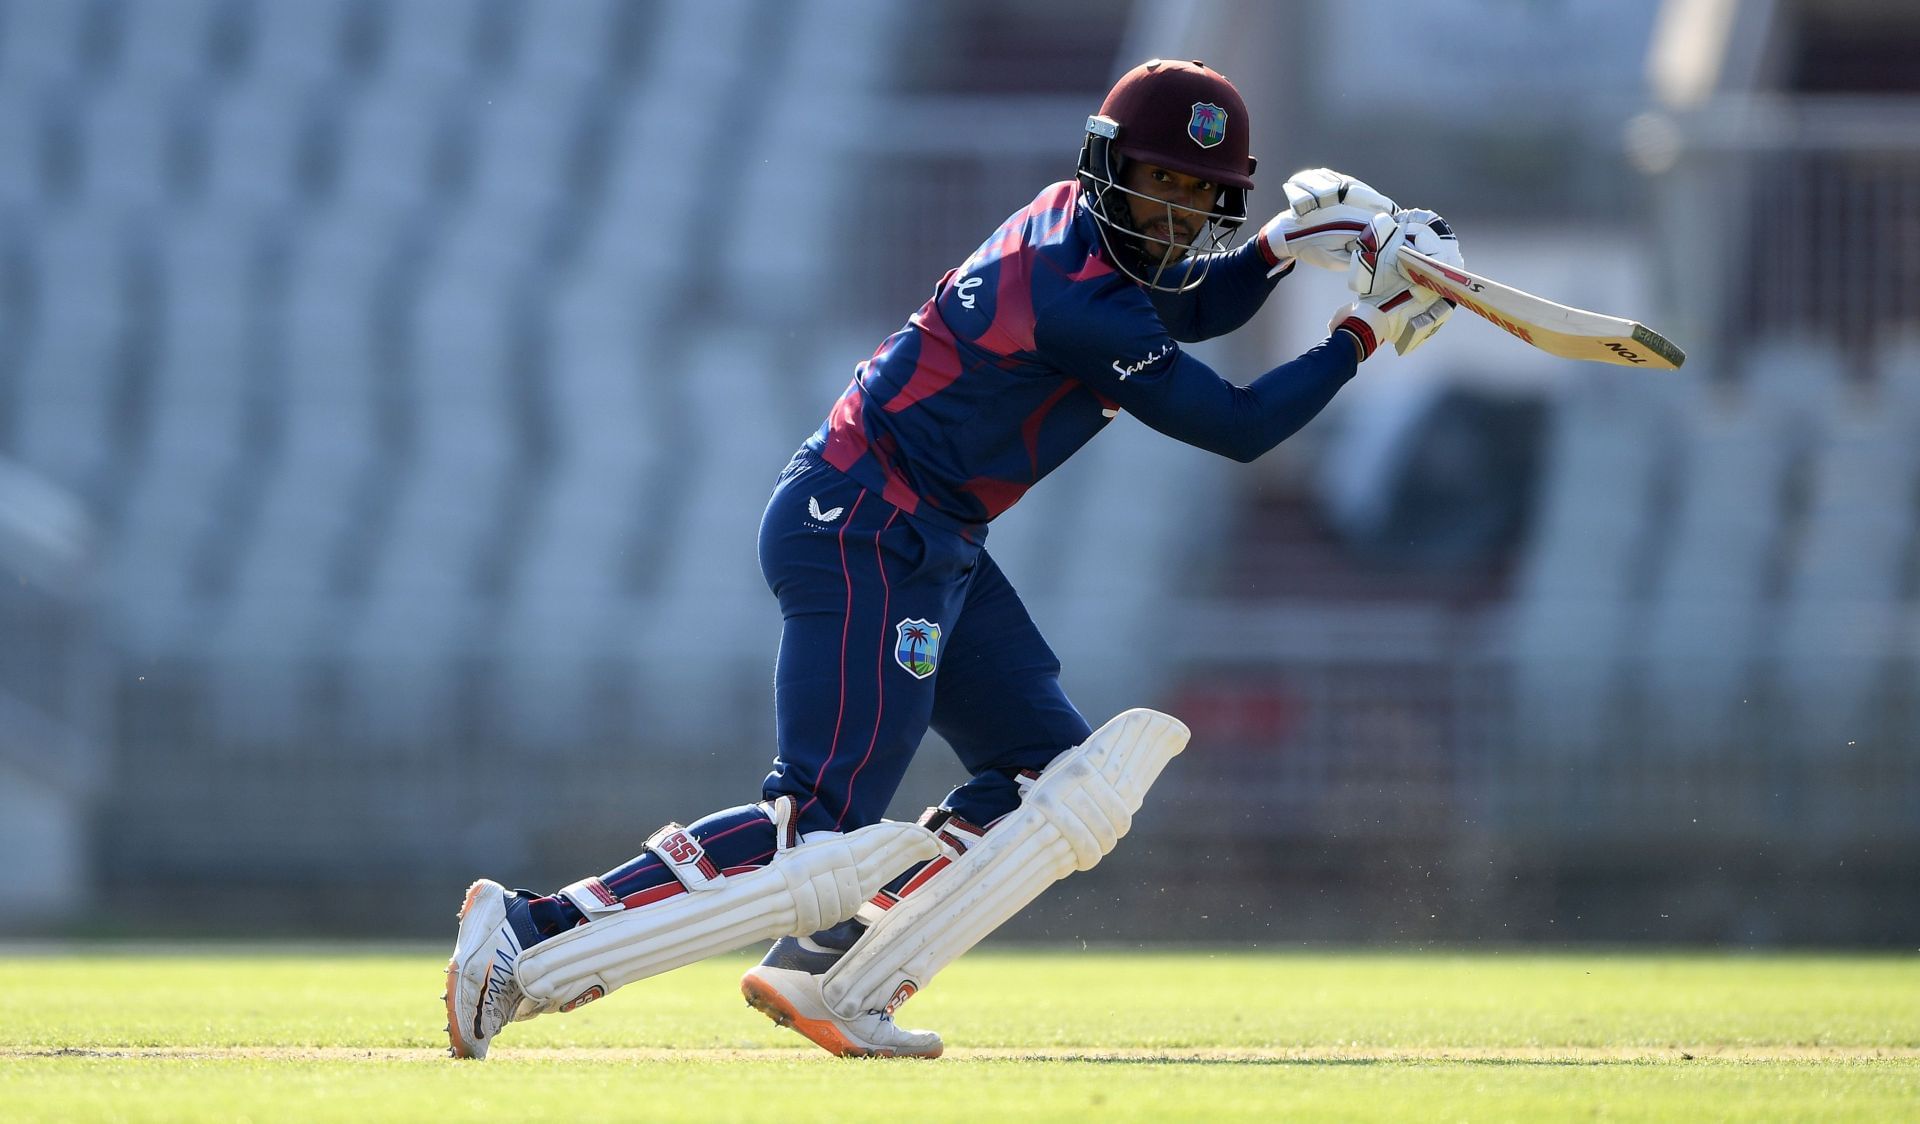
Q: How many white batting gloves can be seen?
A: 2